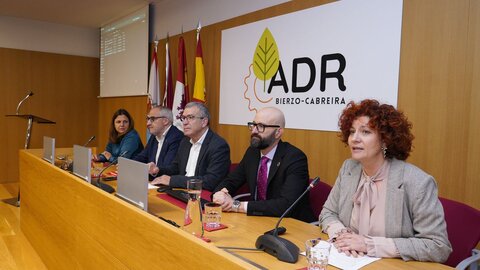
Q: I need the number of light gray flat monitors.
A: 3